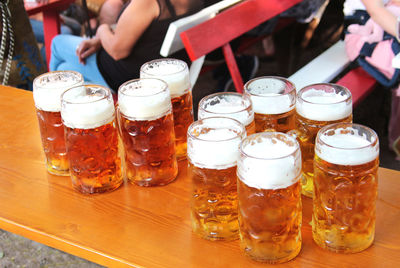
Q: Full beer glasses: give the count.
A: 10